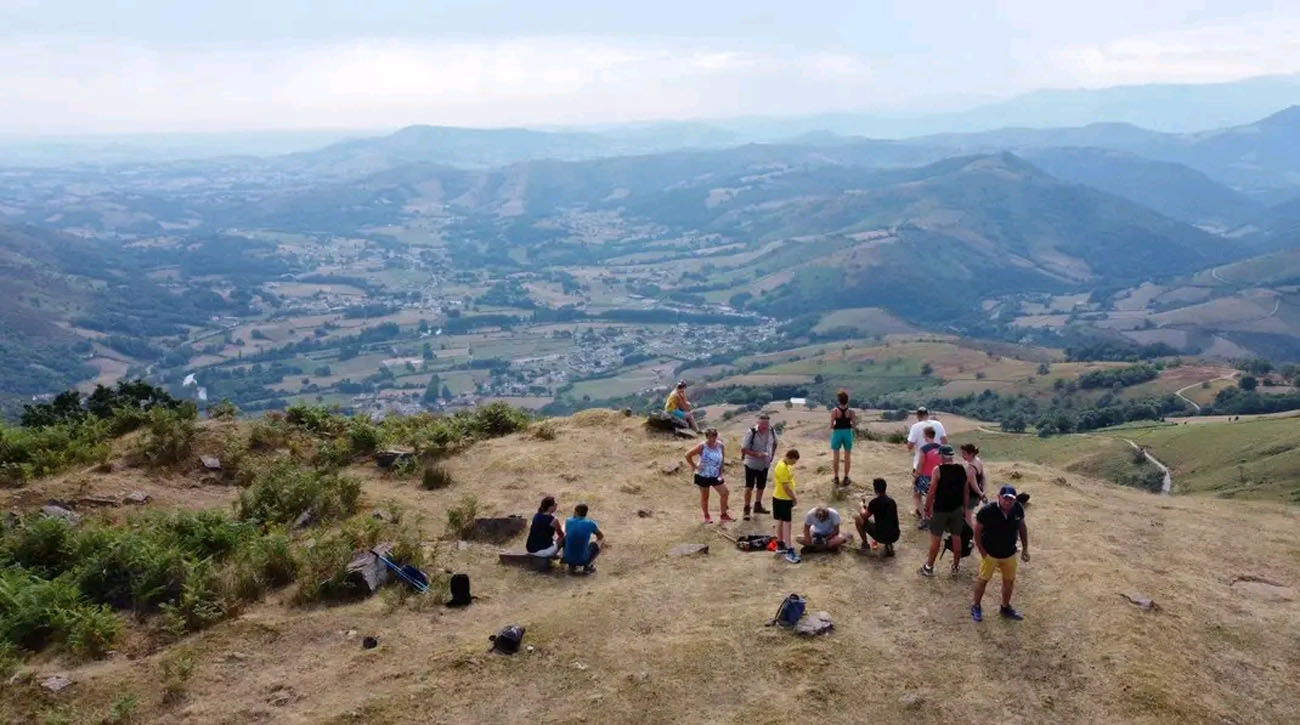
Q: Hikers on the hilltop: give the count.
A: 14